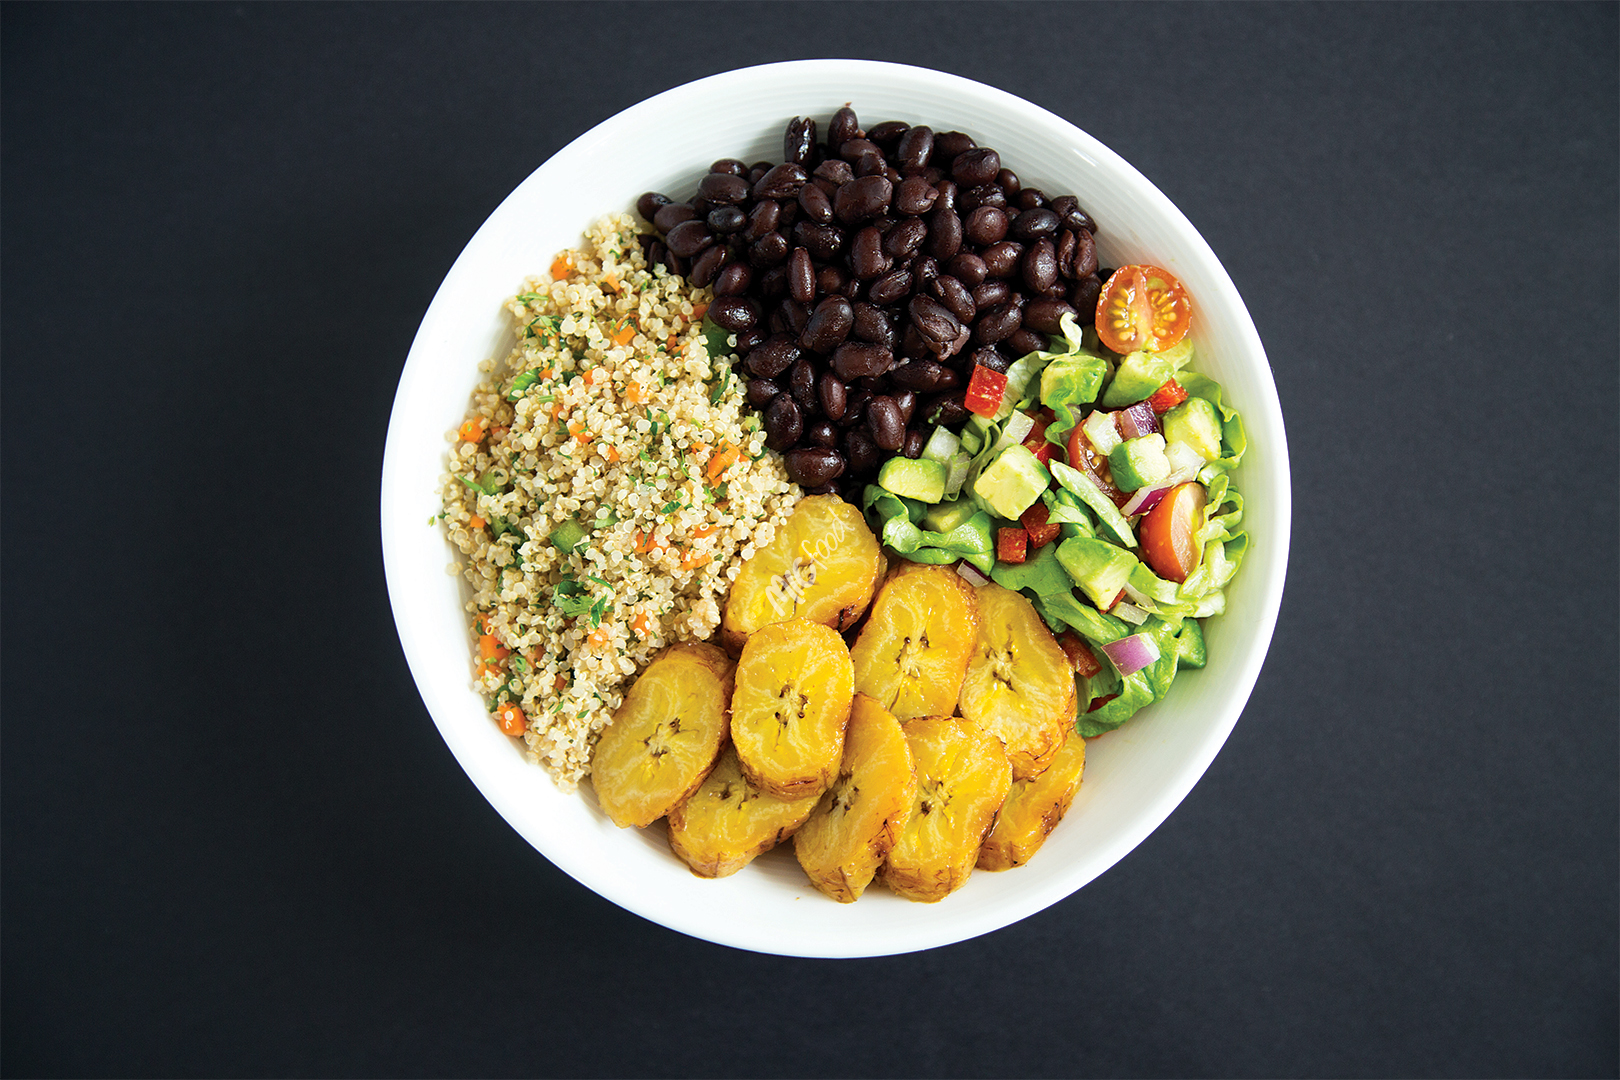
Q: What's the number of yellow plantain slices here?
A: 9